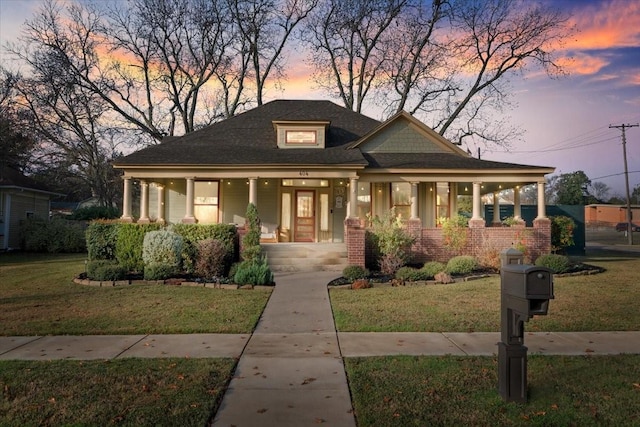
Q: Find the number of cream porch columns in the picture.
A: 11